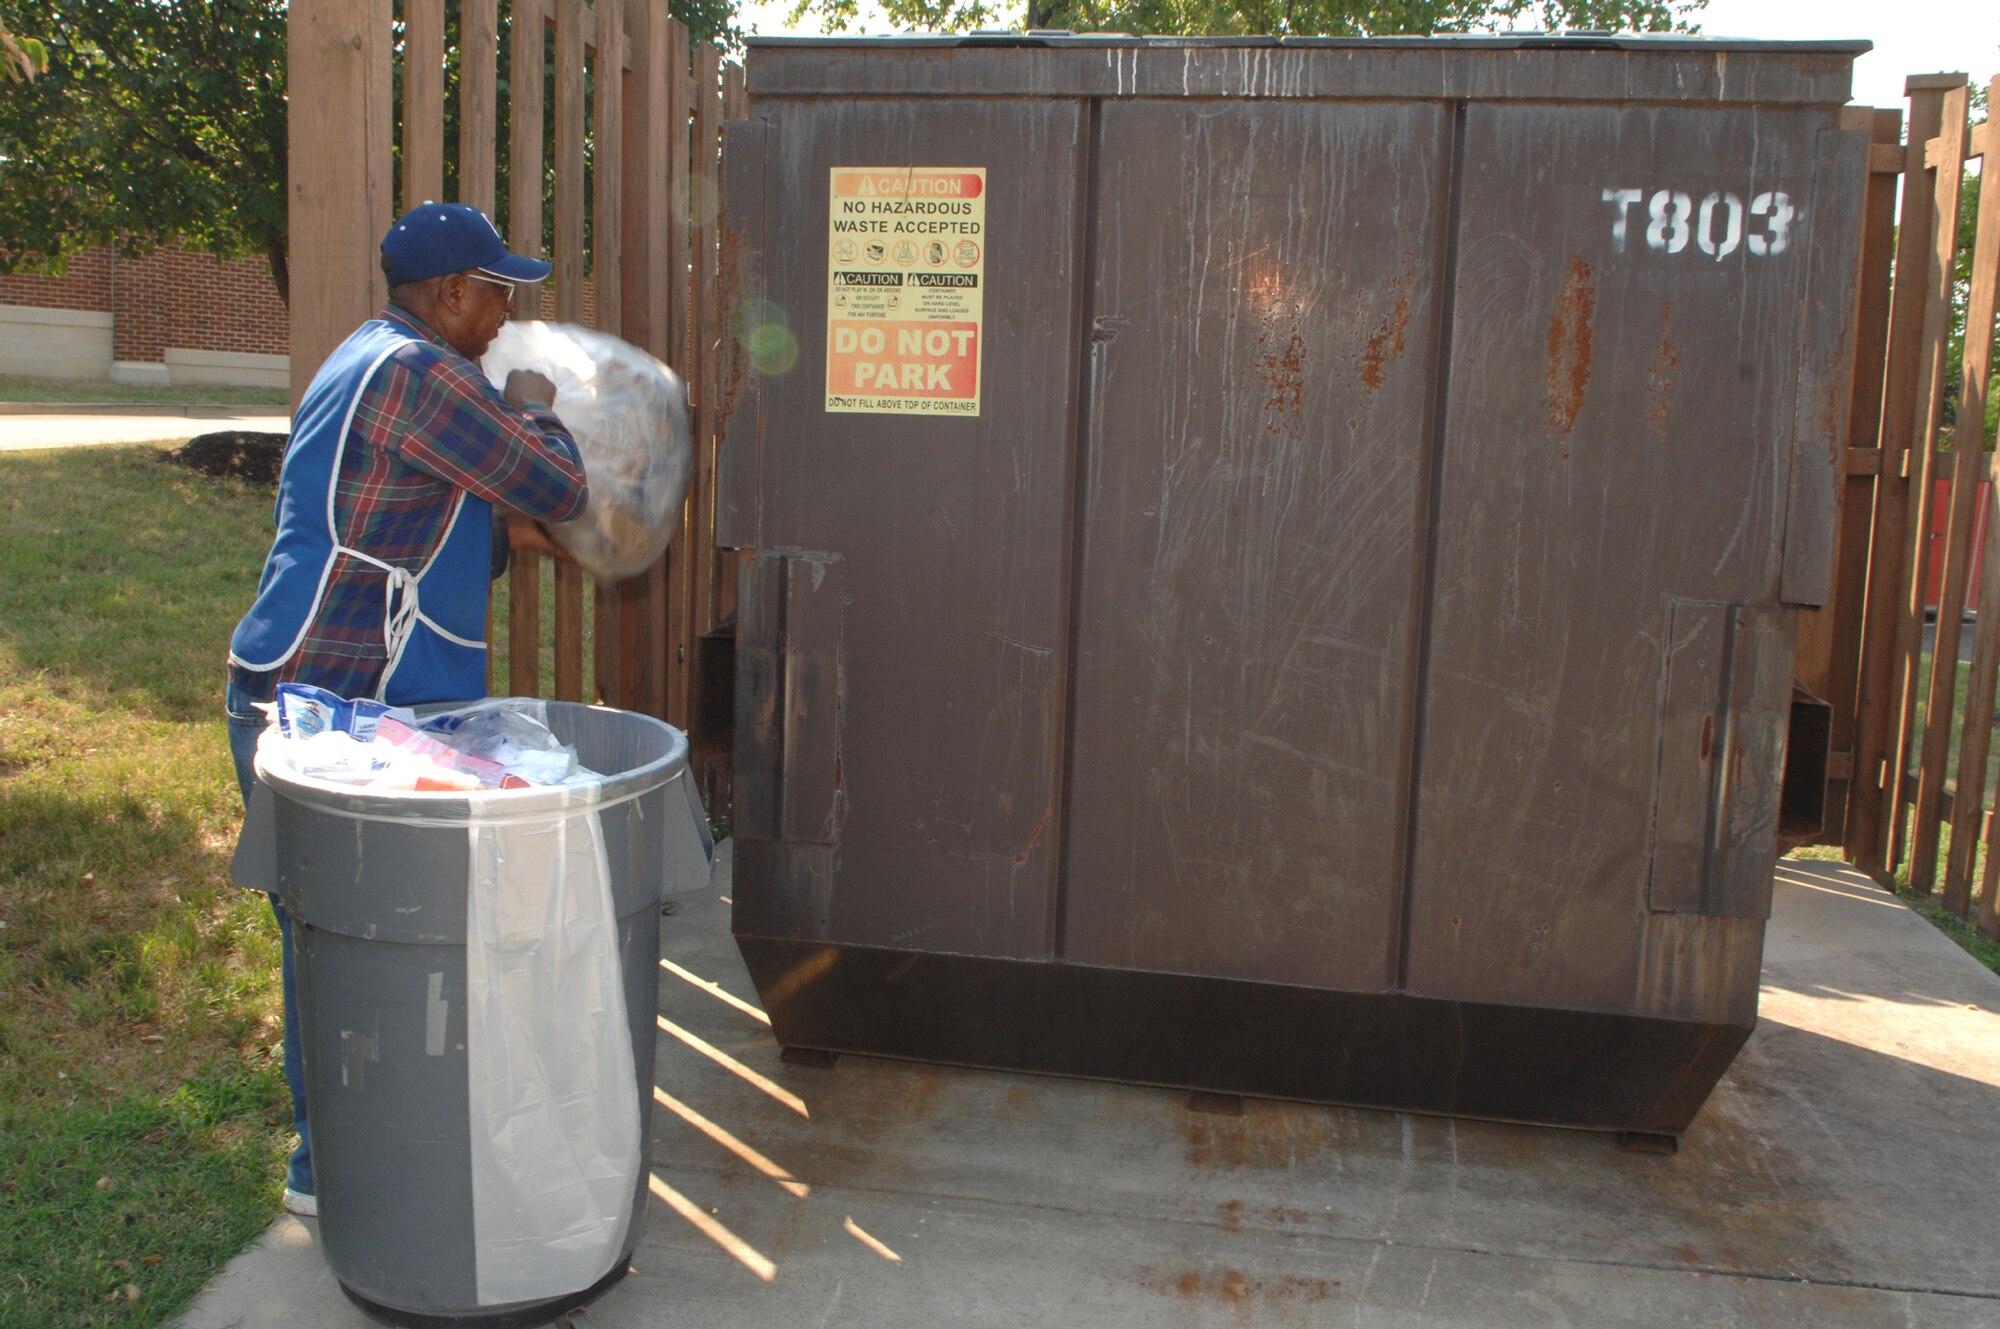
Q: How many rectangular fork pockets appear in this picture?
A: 2